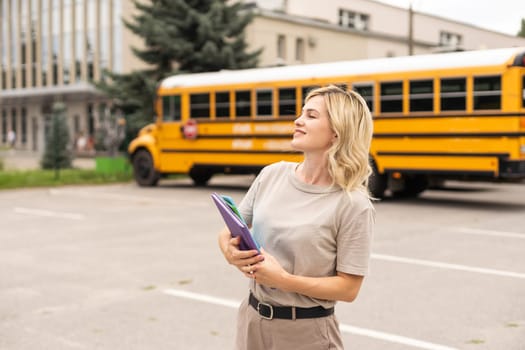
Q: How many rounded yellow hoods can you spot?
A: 1